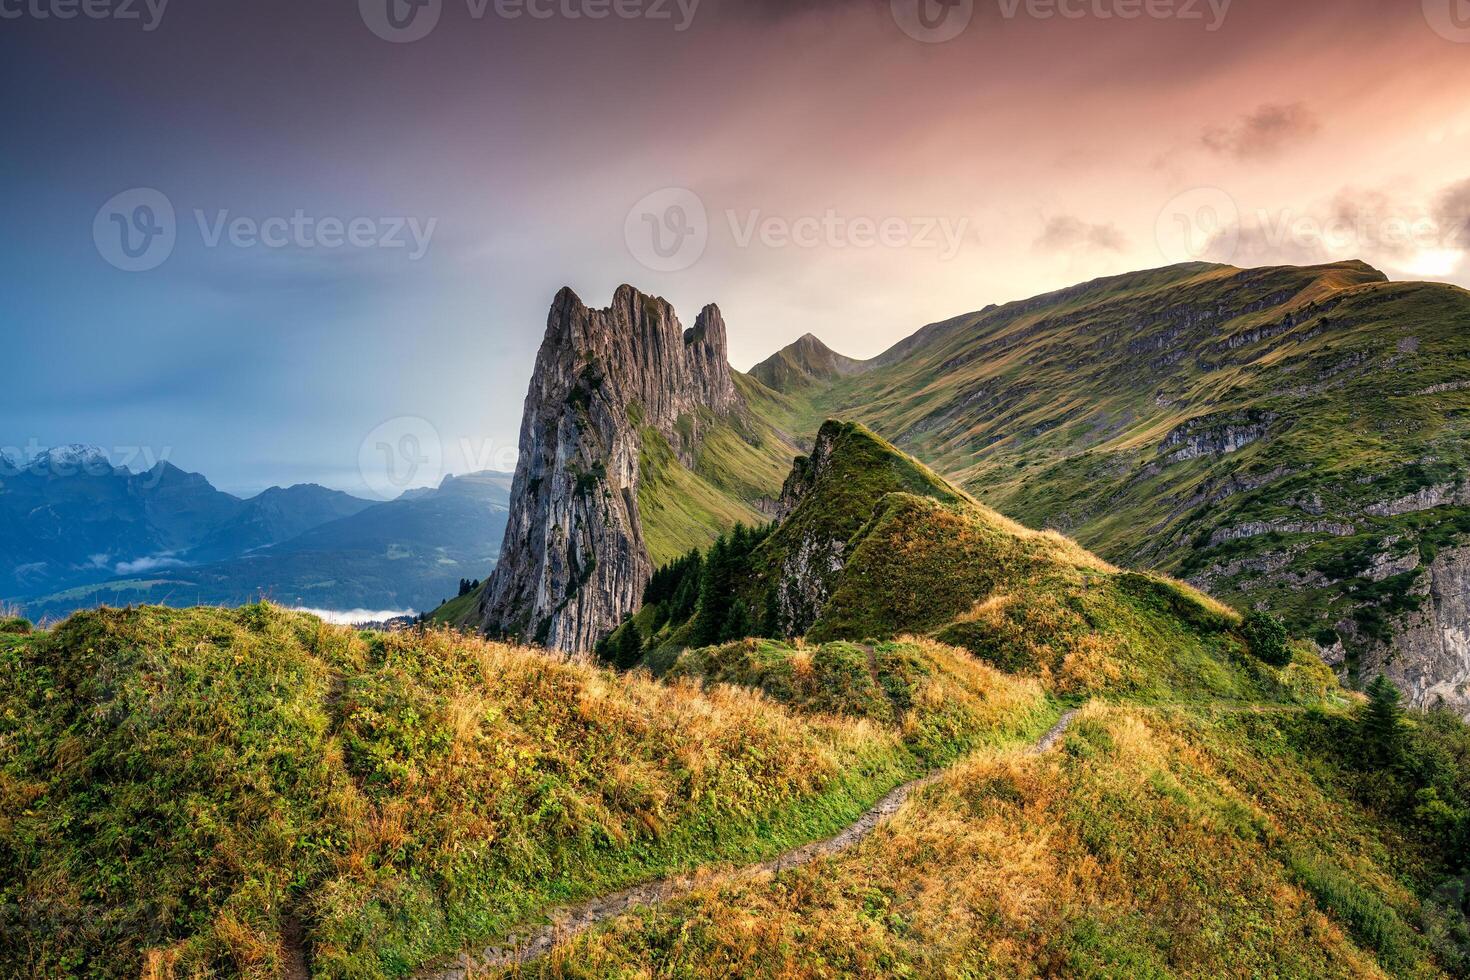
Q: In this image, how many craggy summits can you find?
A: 3